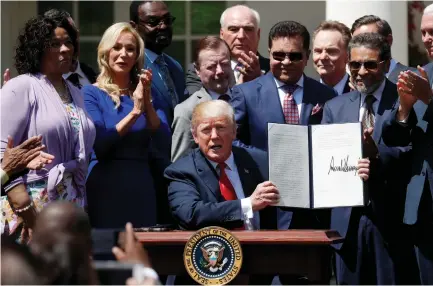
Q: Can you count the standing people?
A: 11